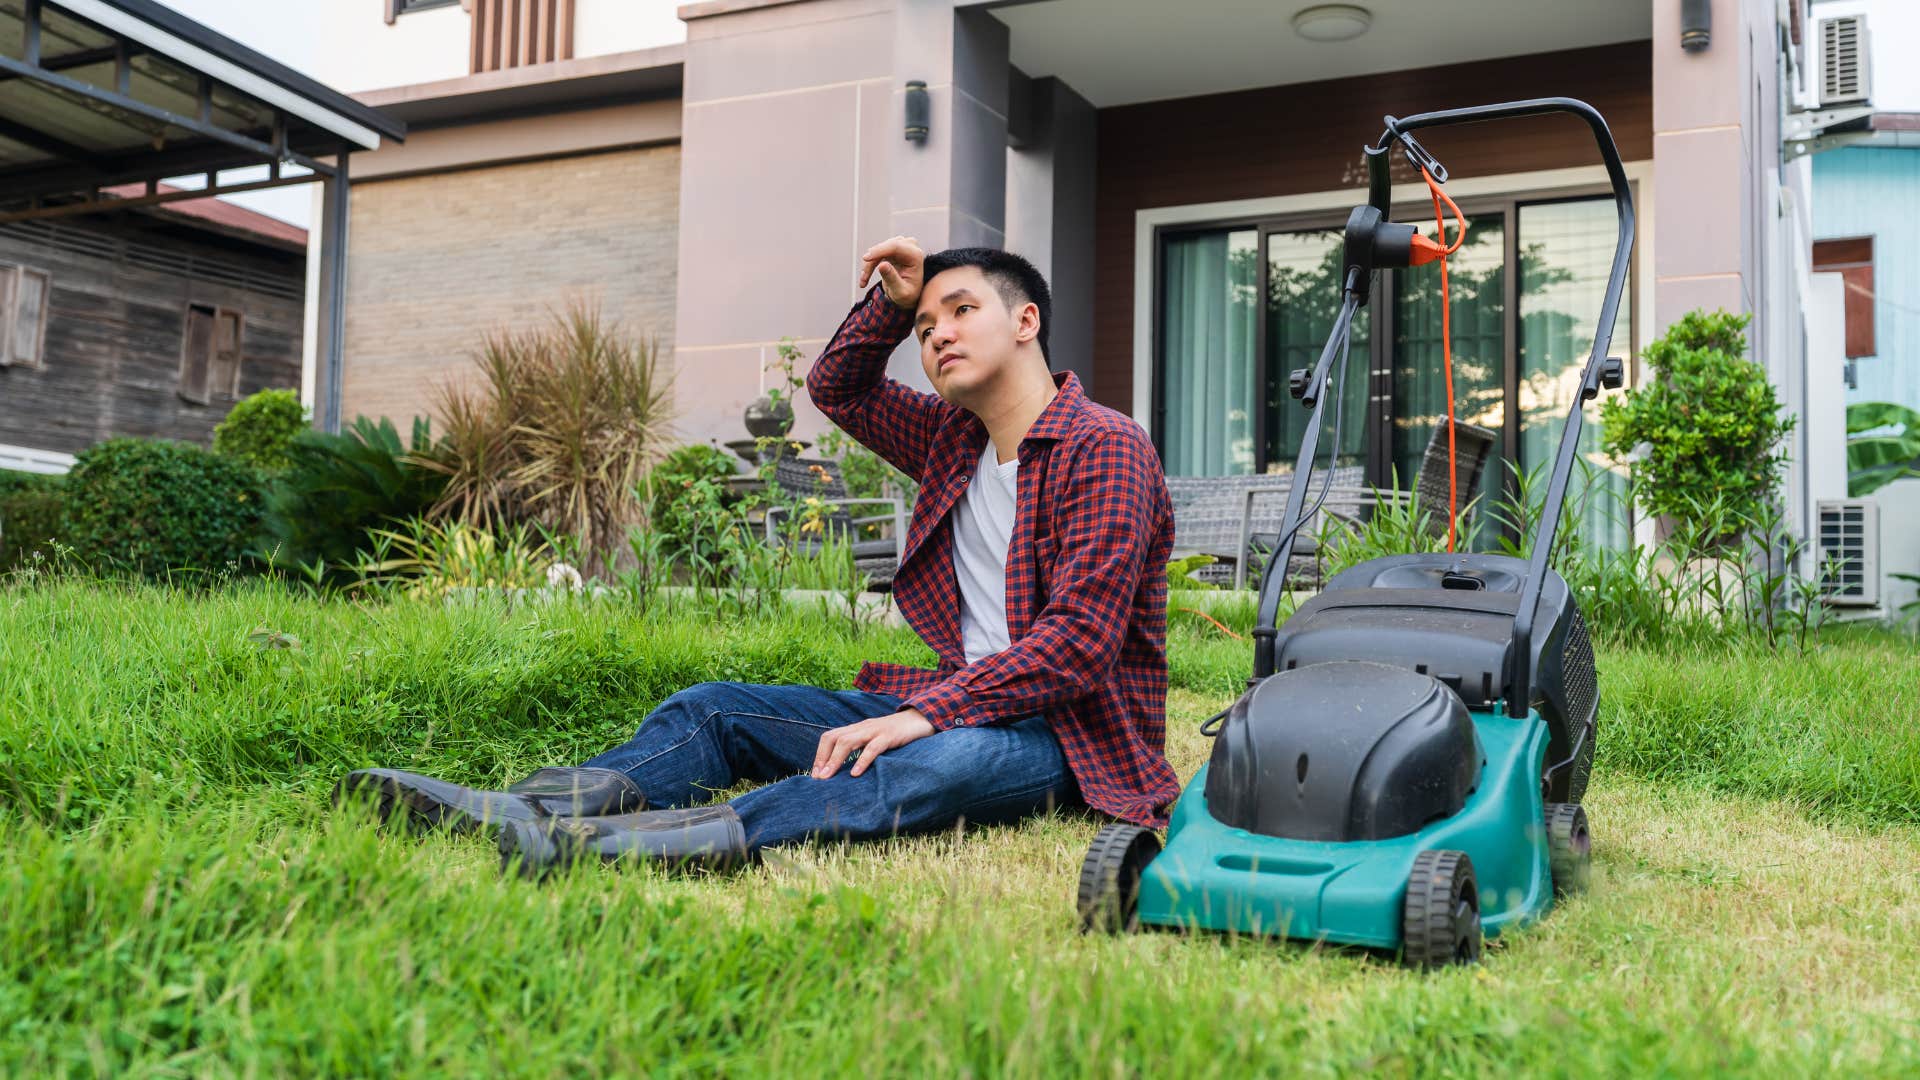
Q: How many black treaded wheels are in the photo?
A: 3